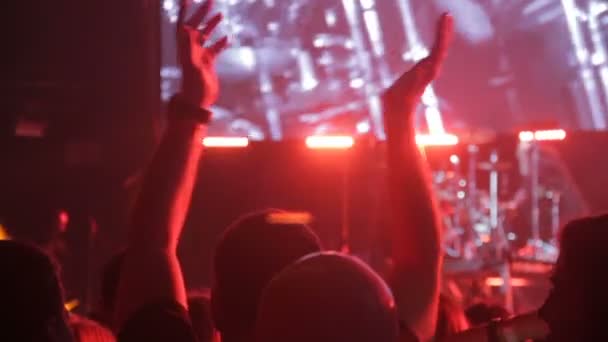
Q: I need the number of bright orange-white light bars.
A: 4